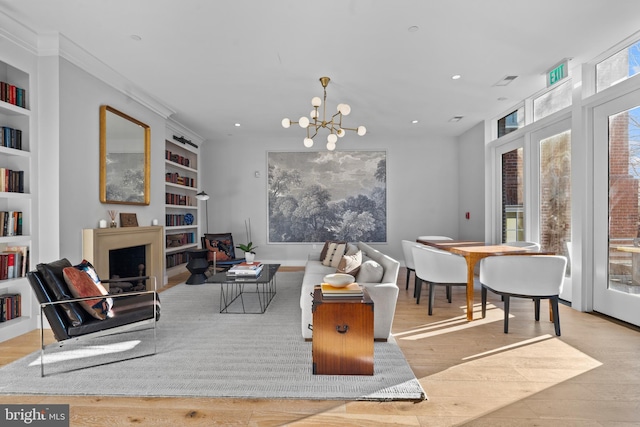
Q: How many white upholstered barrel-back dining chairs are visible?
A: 5